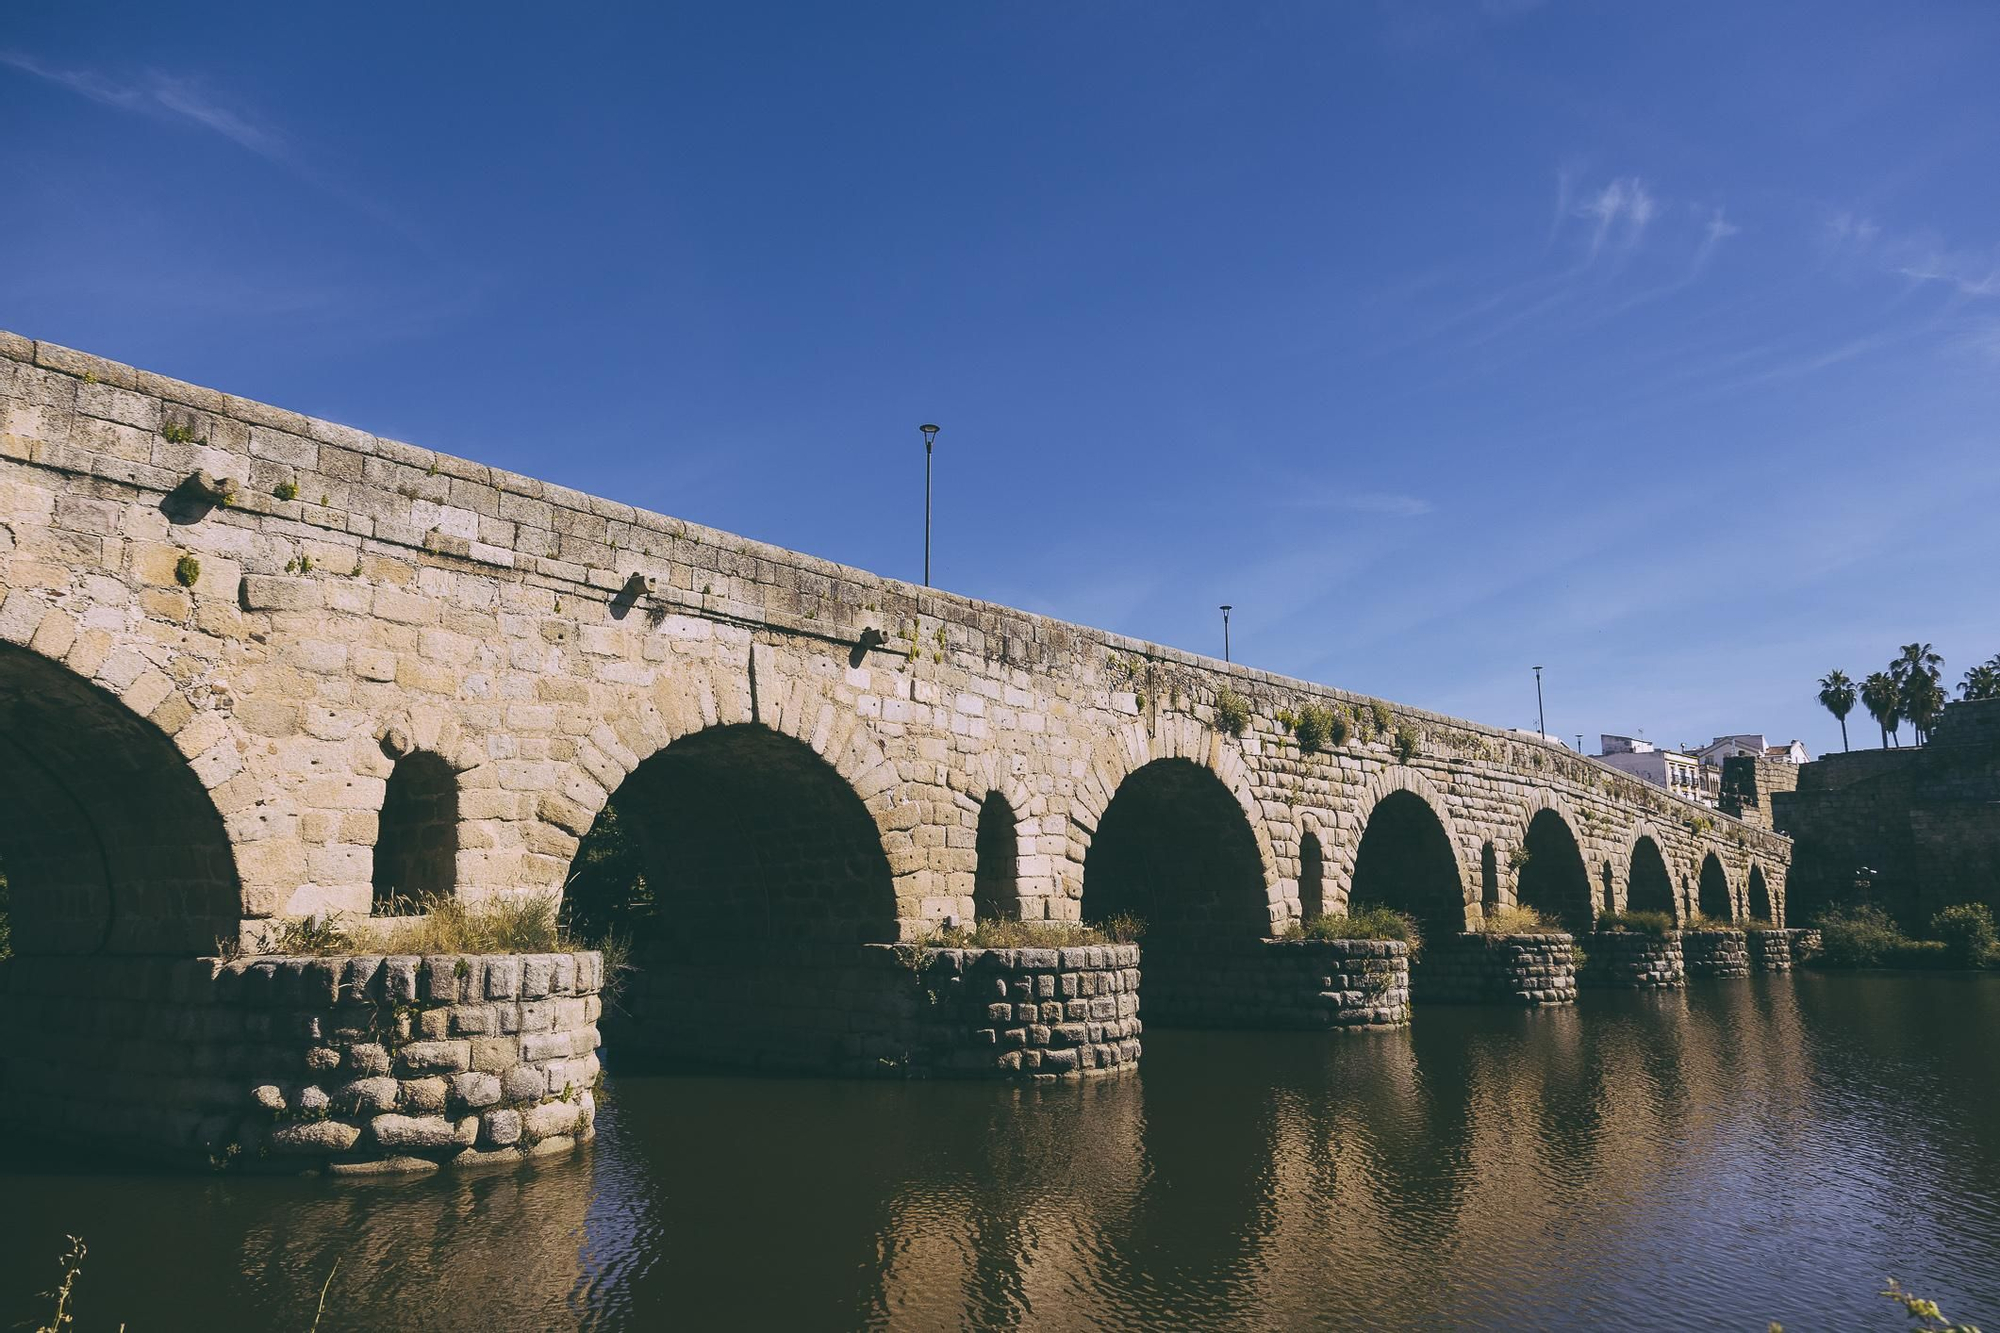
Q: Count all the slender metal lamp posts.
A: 4